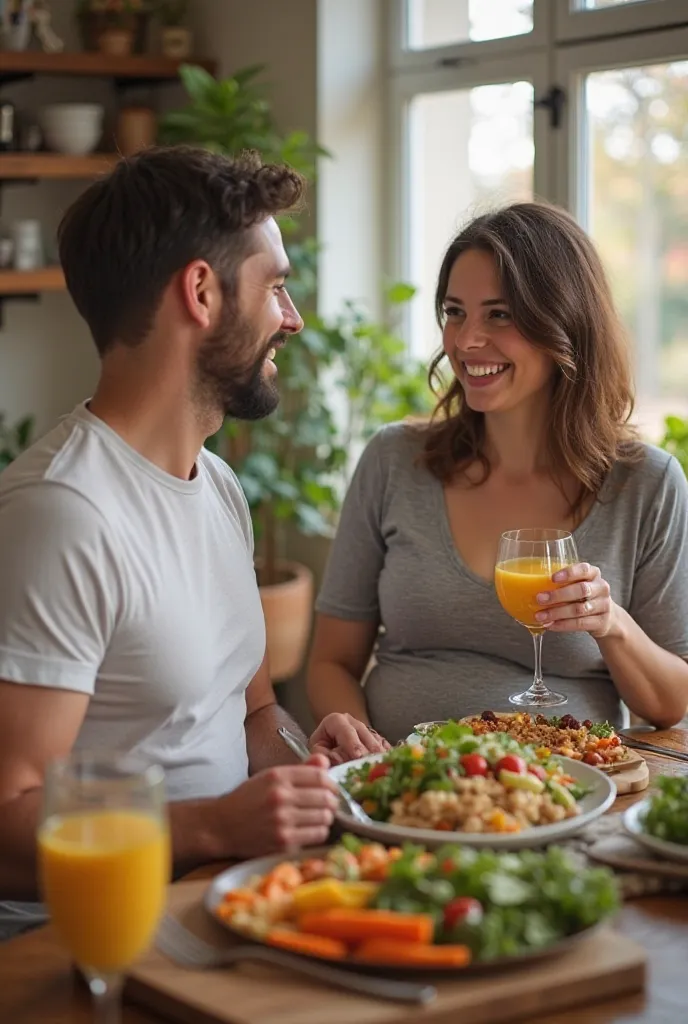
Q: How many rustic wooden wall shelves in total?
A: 3